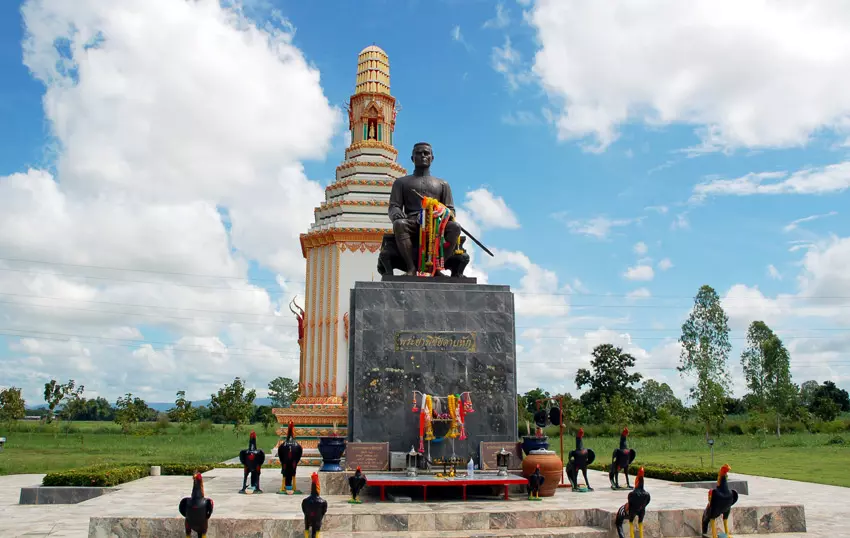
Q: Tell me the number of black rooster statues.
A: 10